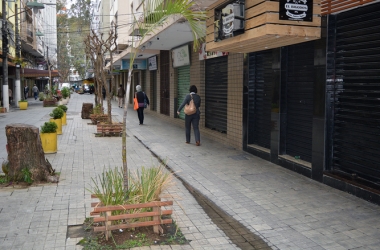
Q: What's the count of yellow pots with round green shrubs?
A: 3